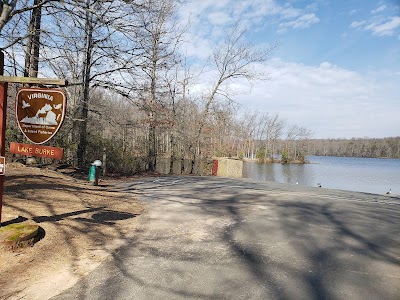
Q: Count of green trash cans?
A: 1